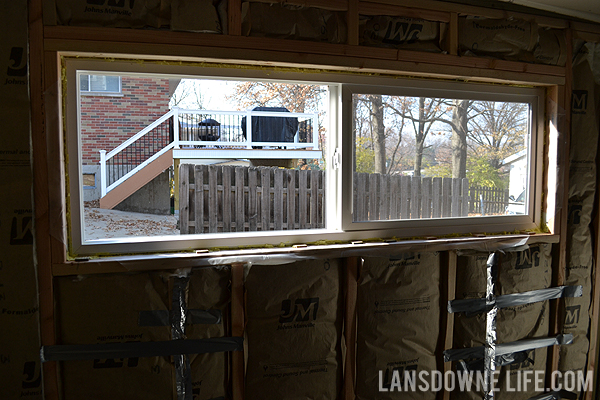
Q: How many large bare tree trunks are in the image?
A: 3